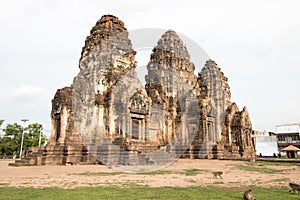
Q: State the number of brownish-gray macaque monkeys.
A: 3